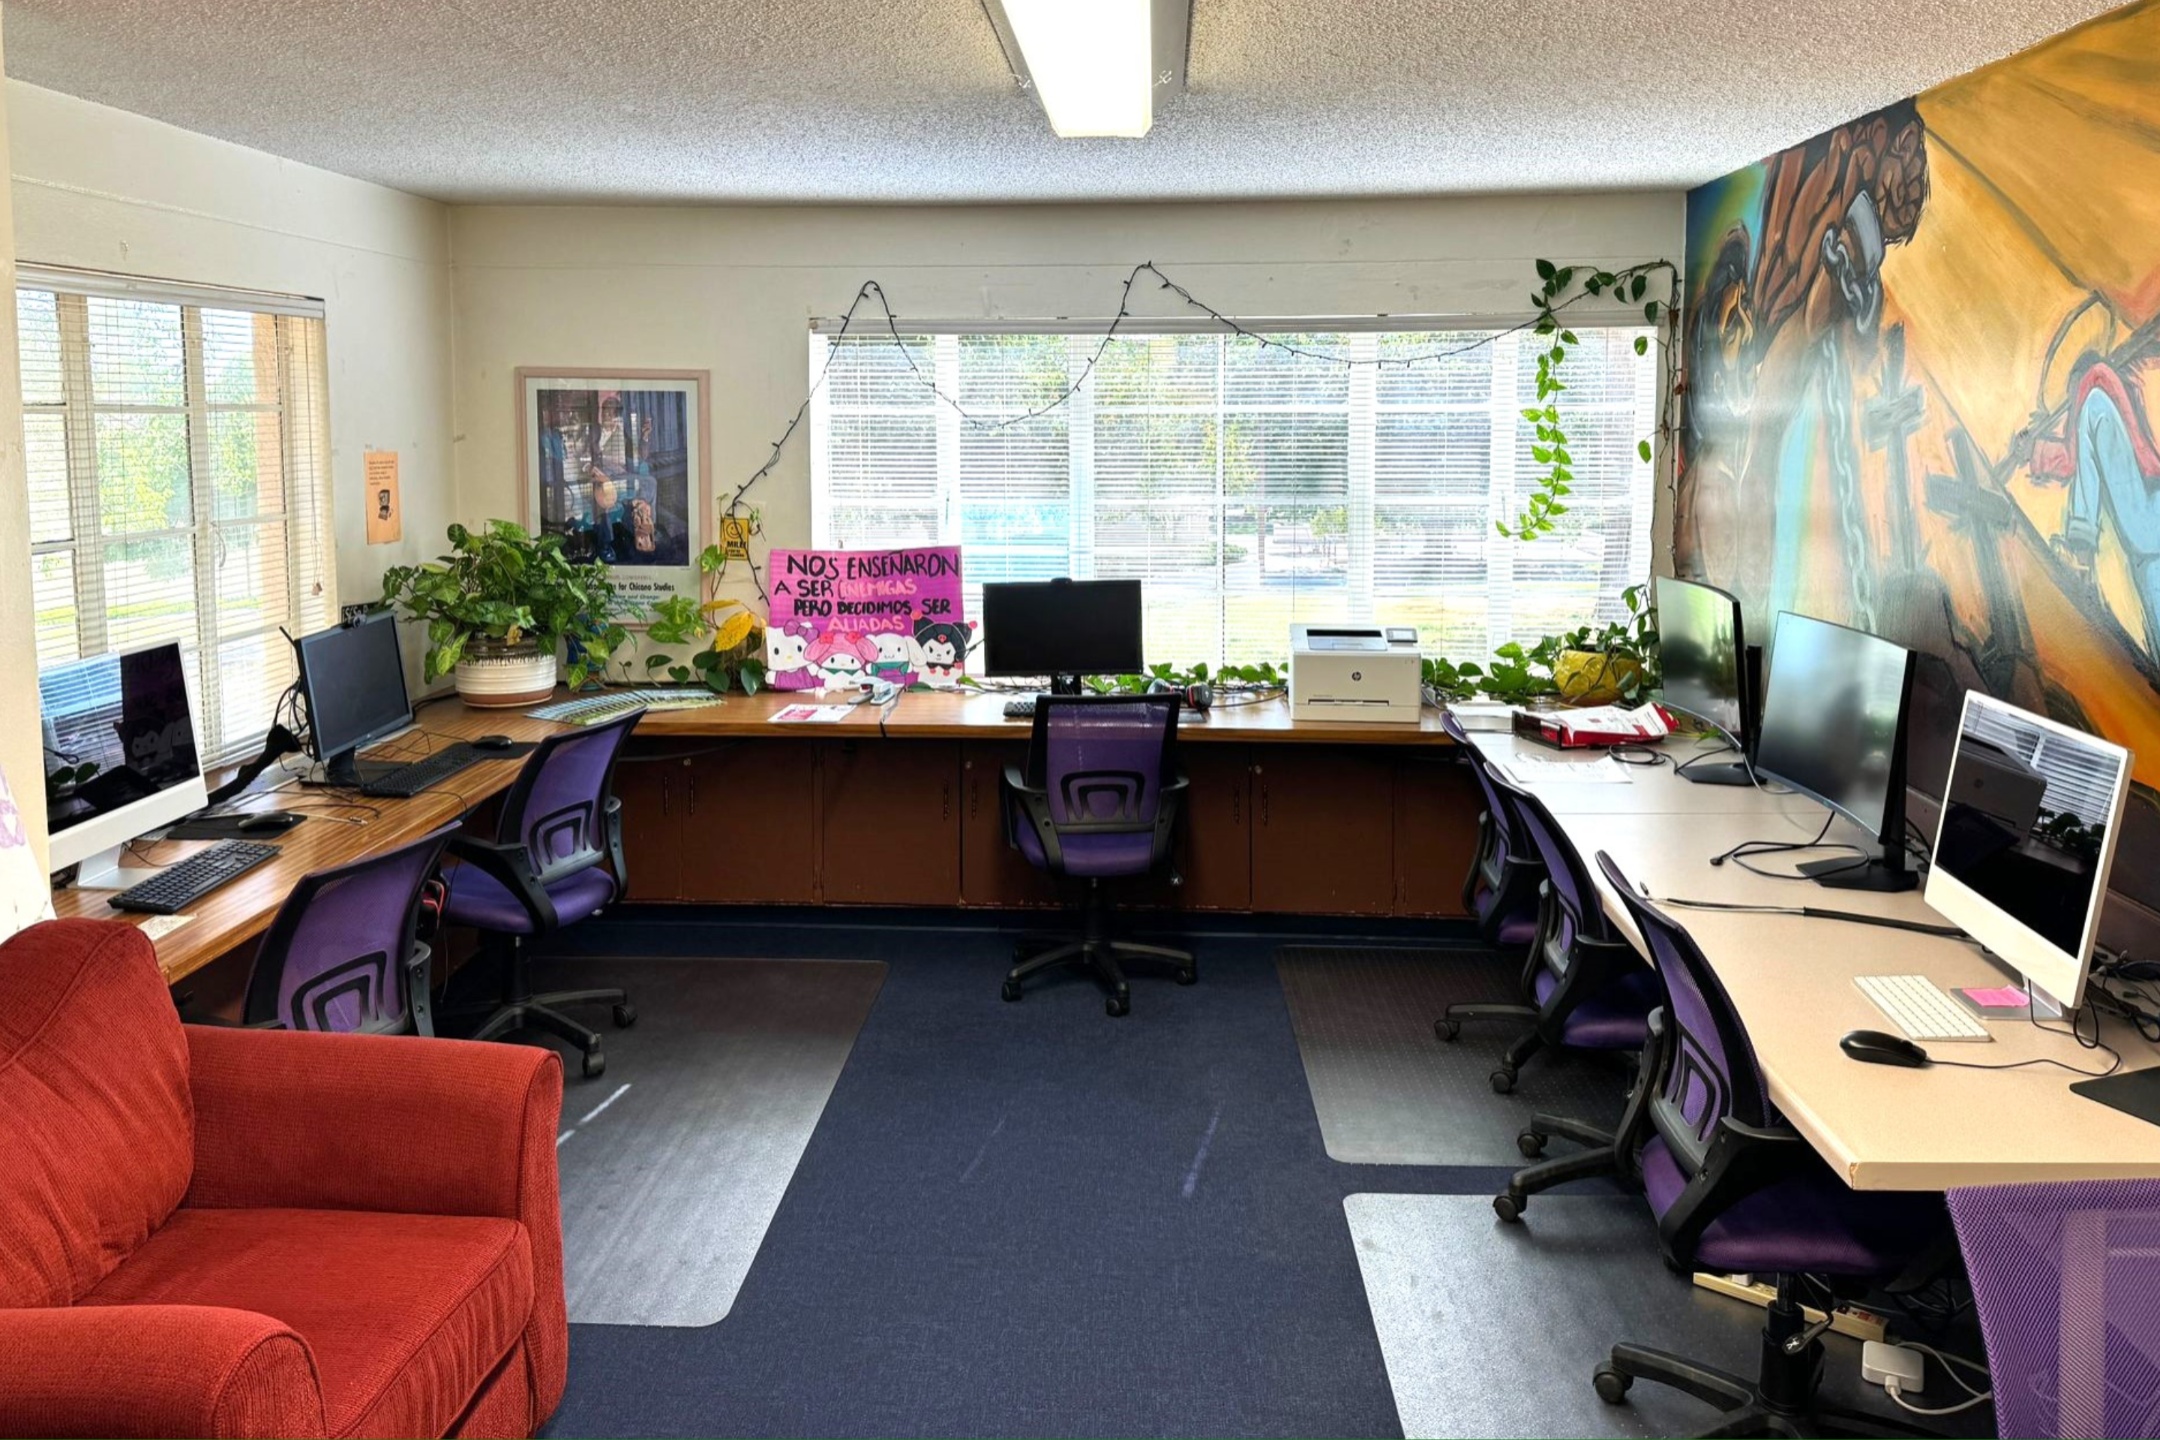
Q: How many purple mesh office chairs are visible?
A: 7